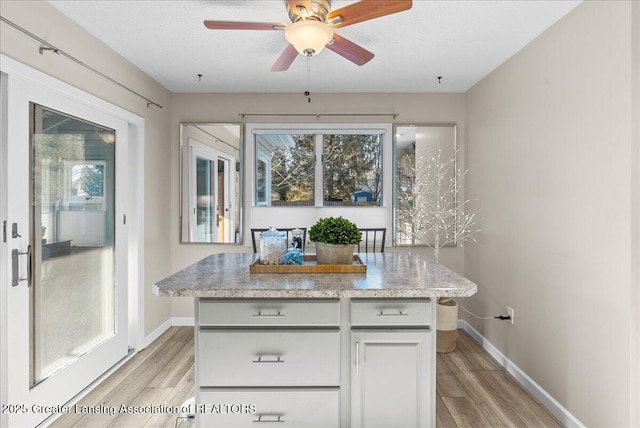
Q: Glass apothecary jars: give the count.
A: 3